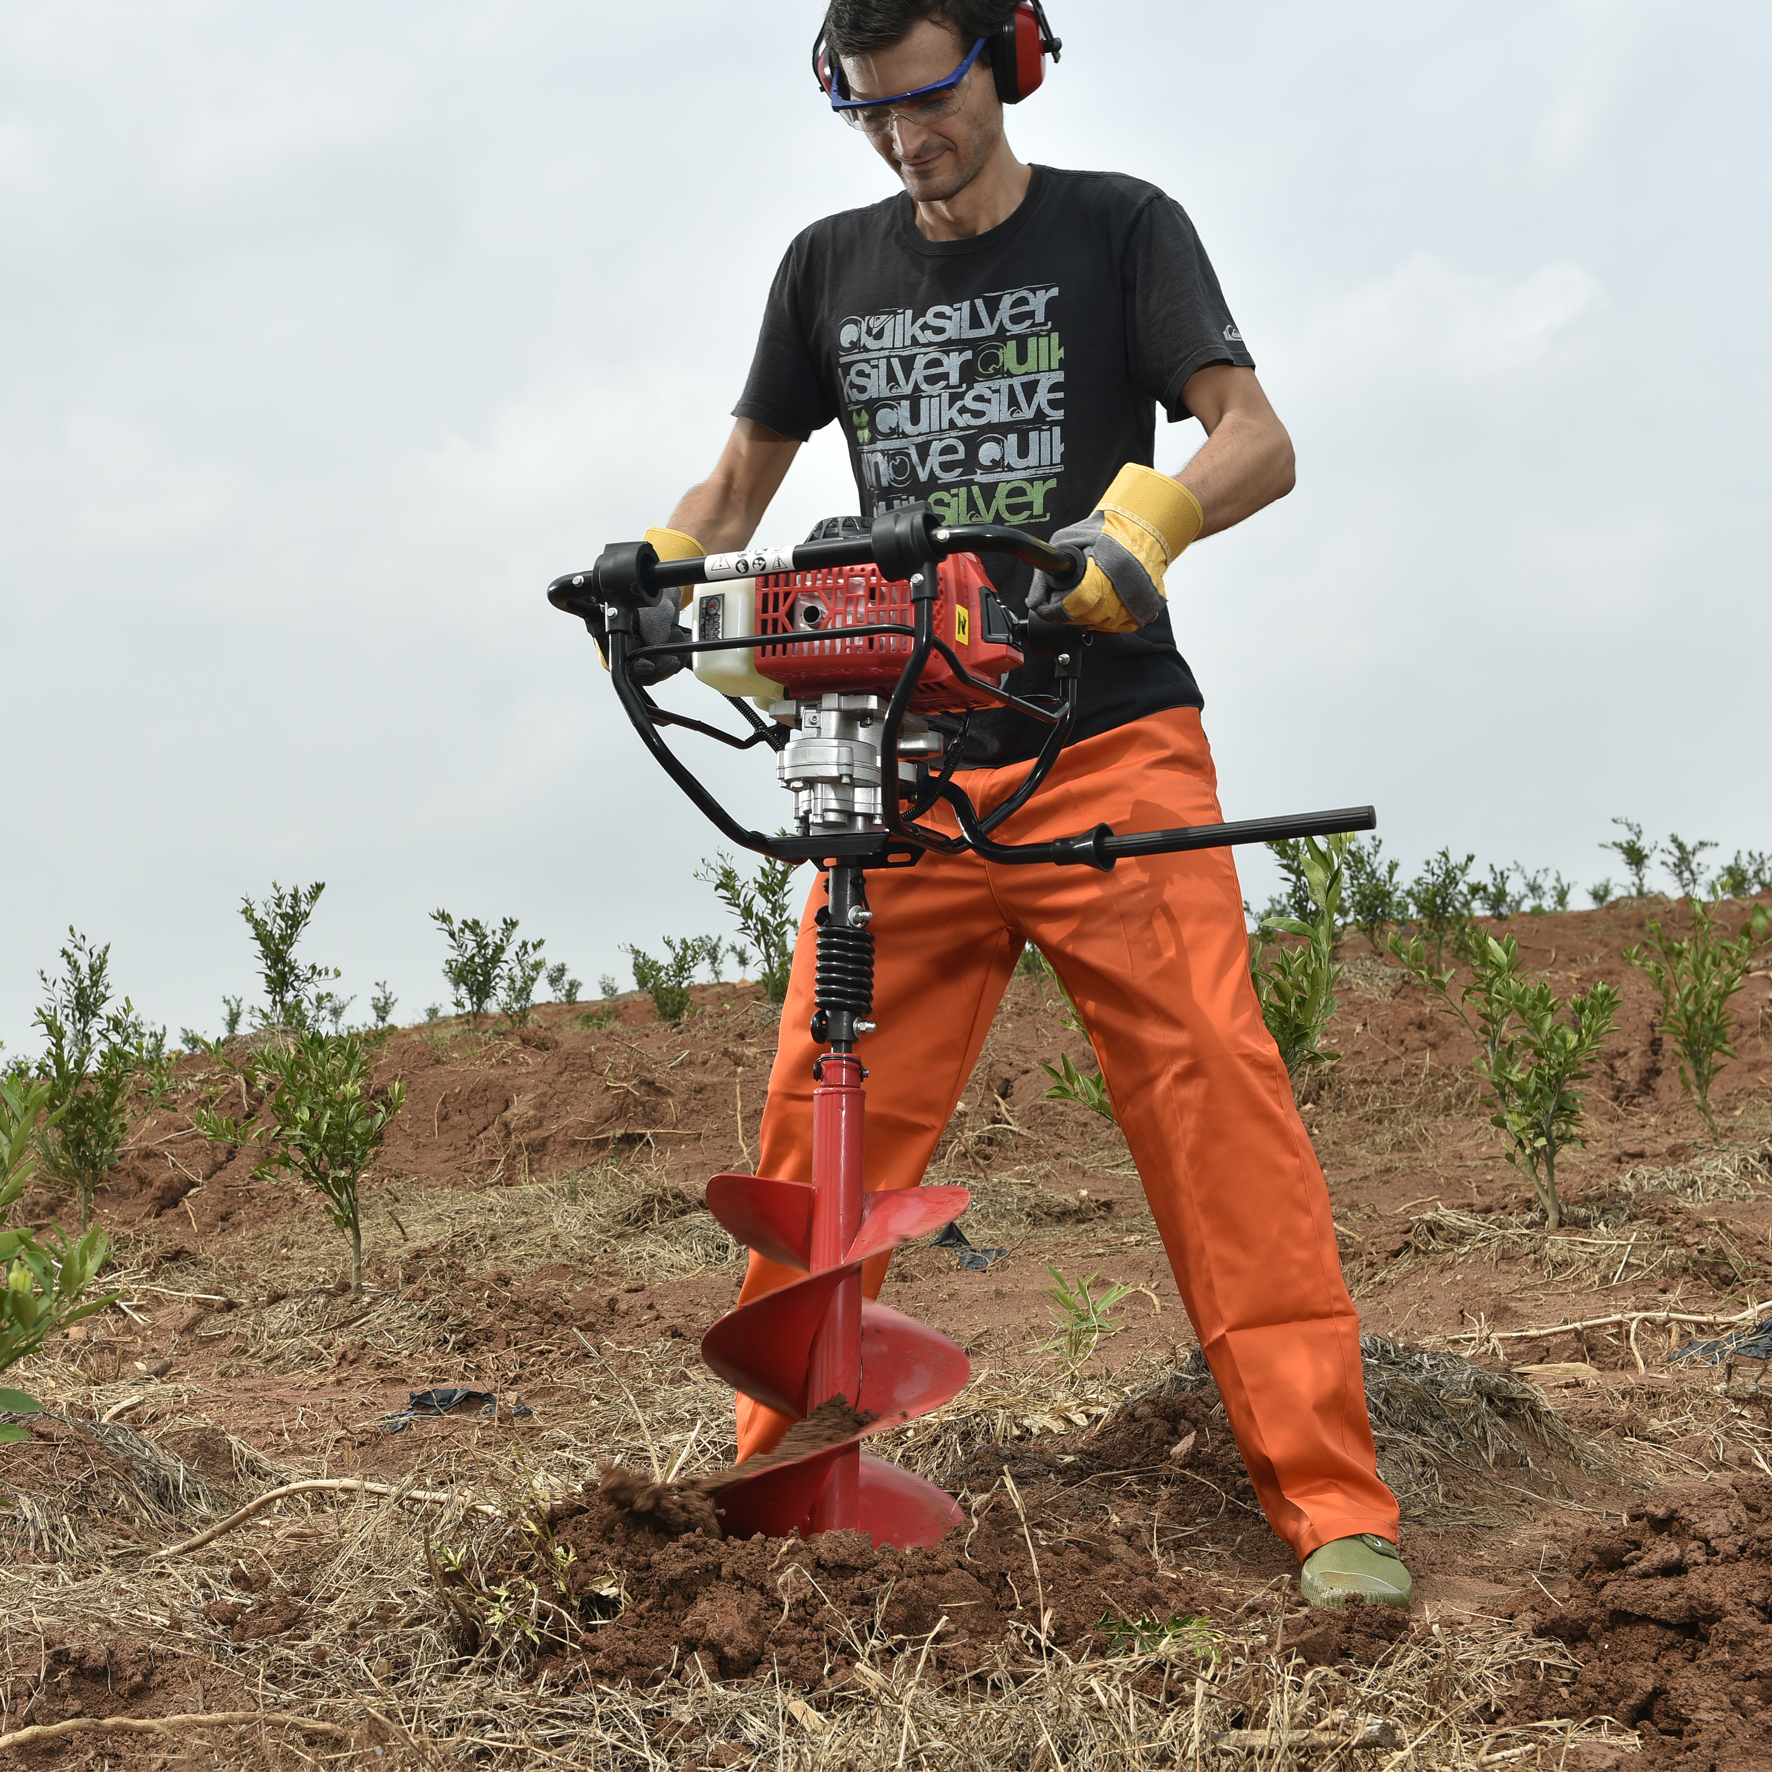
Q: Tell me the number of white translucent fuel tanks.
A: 1